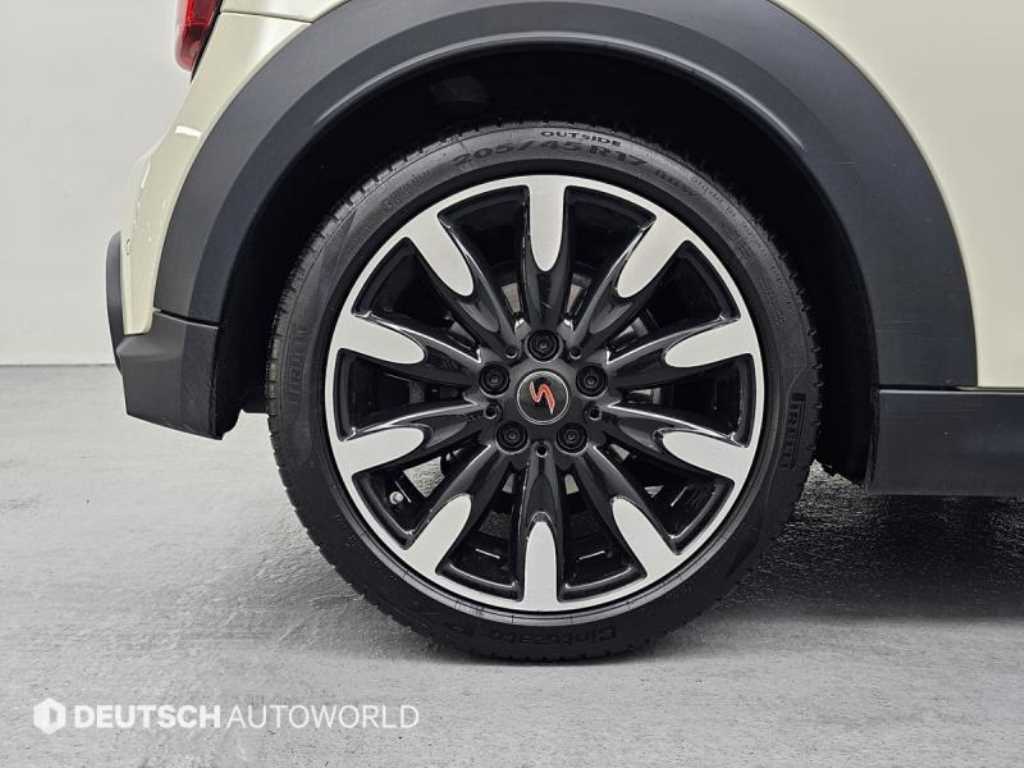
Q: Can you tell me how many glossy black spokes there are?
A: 10